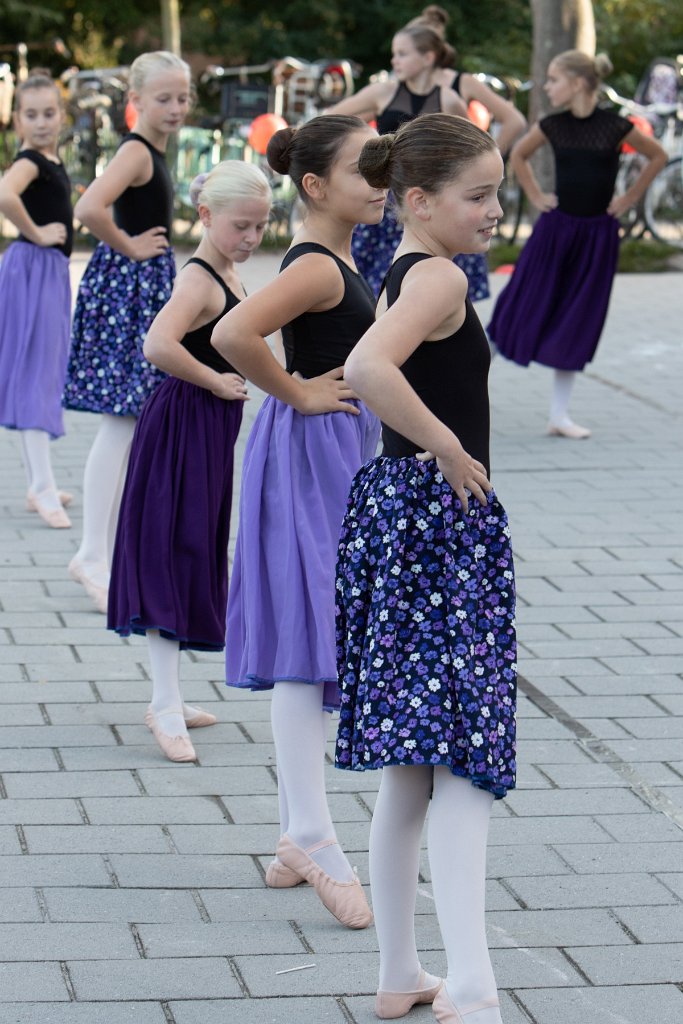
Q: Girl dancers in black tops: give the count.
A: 8